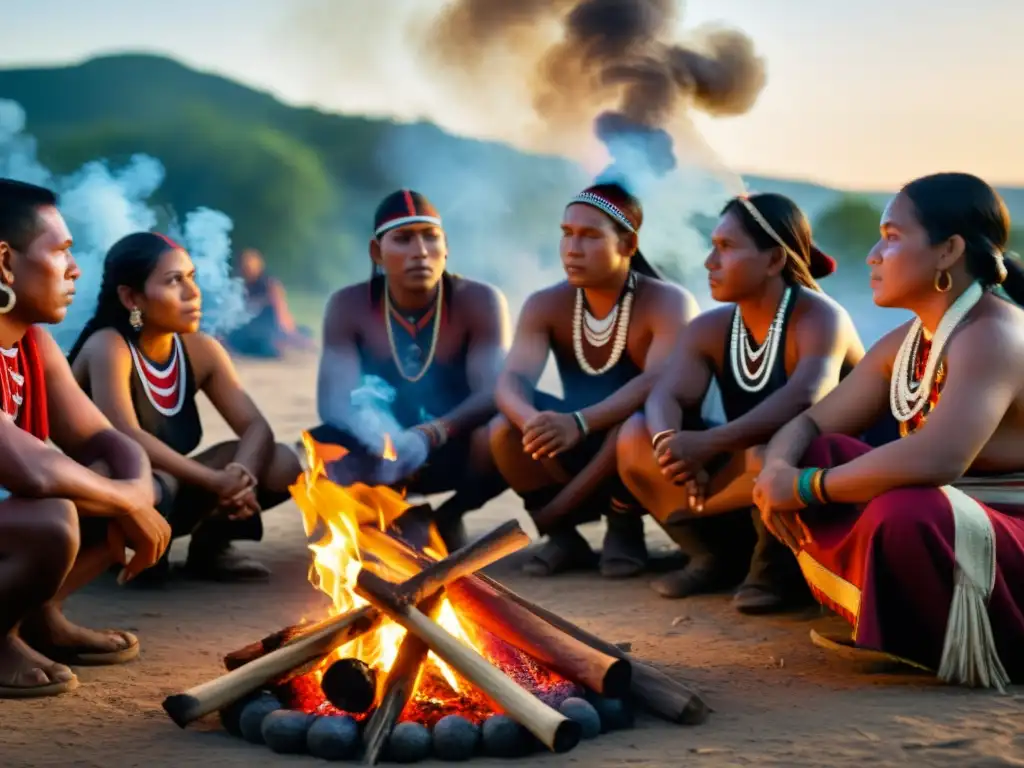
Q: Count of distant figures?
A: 1